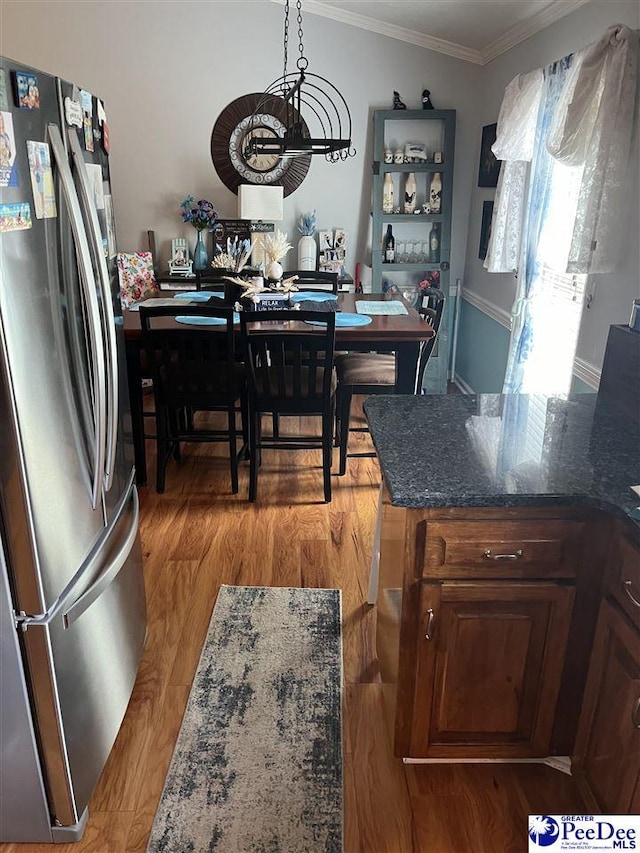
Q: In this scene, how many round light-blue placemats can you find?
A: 4